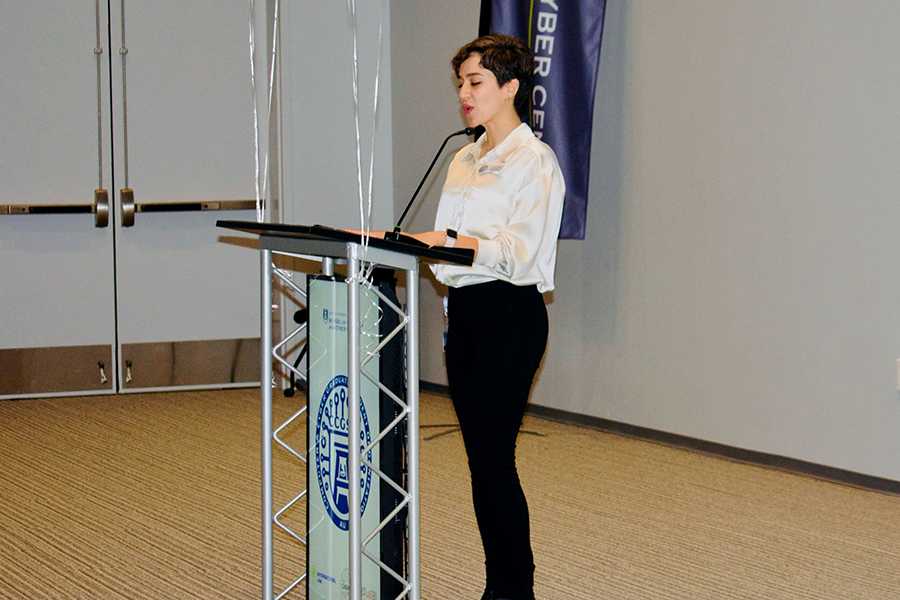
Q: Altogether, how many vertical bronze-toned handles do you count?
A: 2